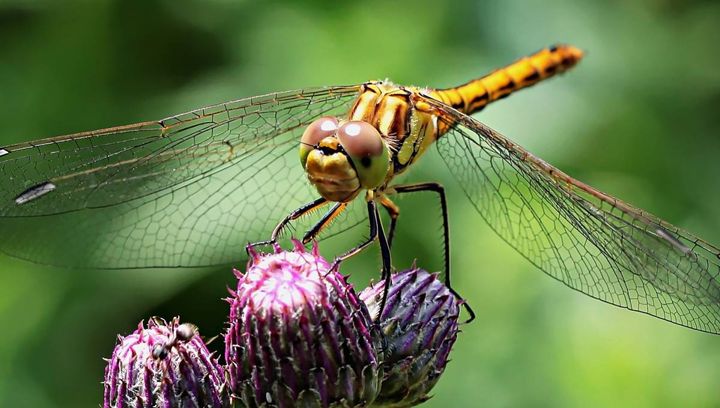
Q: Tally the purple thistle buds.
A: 3